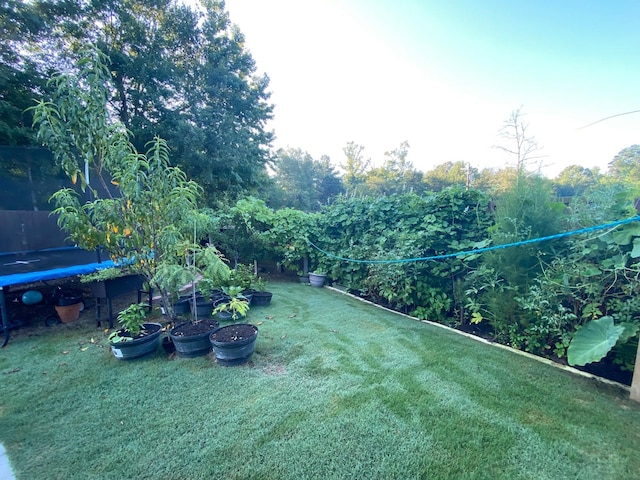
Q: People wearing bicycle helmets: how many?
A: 0